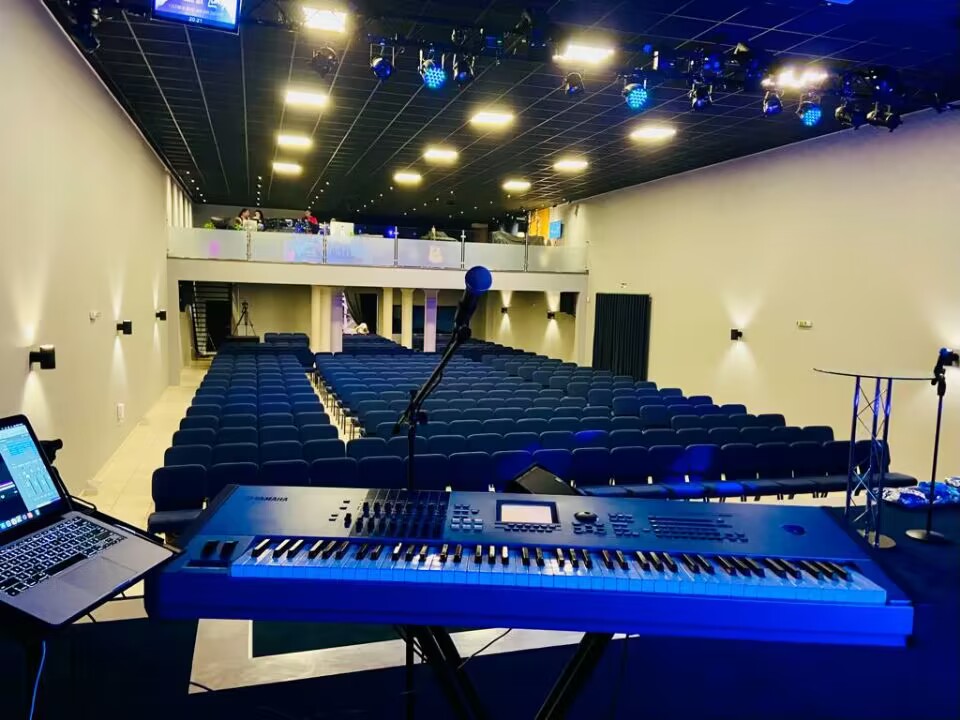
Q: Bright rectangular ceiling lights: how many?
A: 12